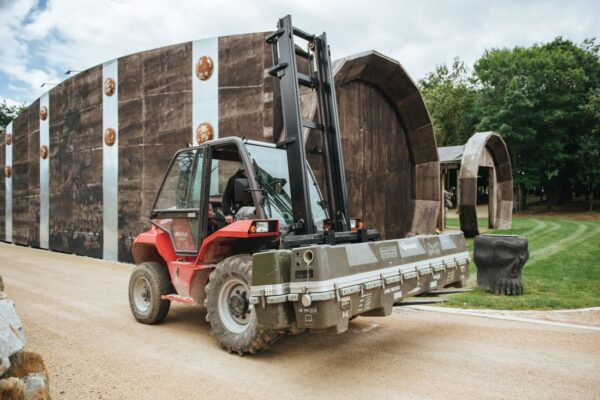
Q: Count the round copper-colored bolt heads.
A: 8